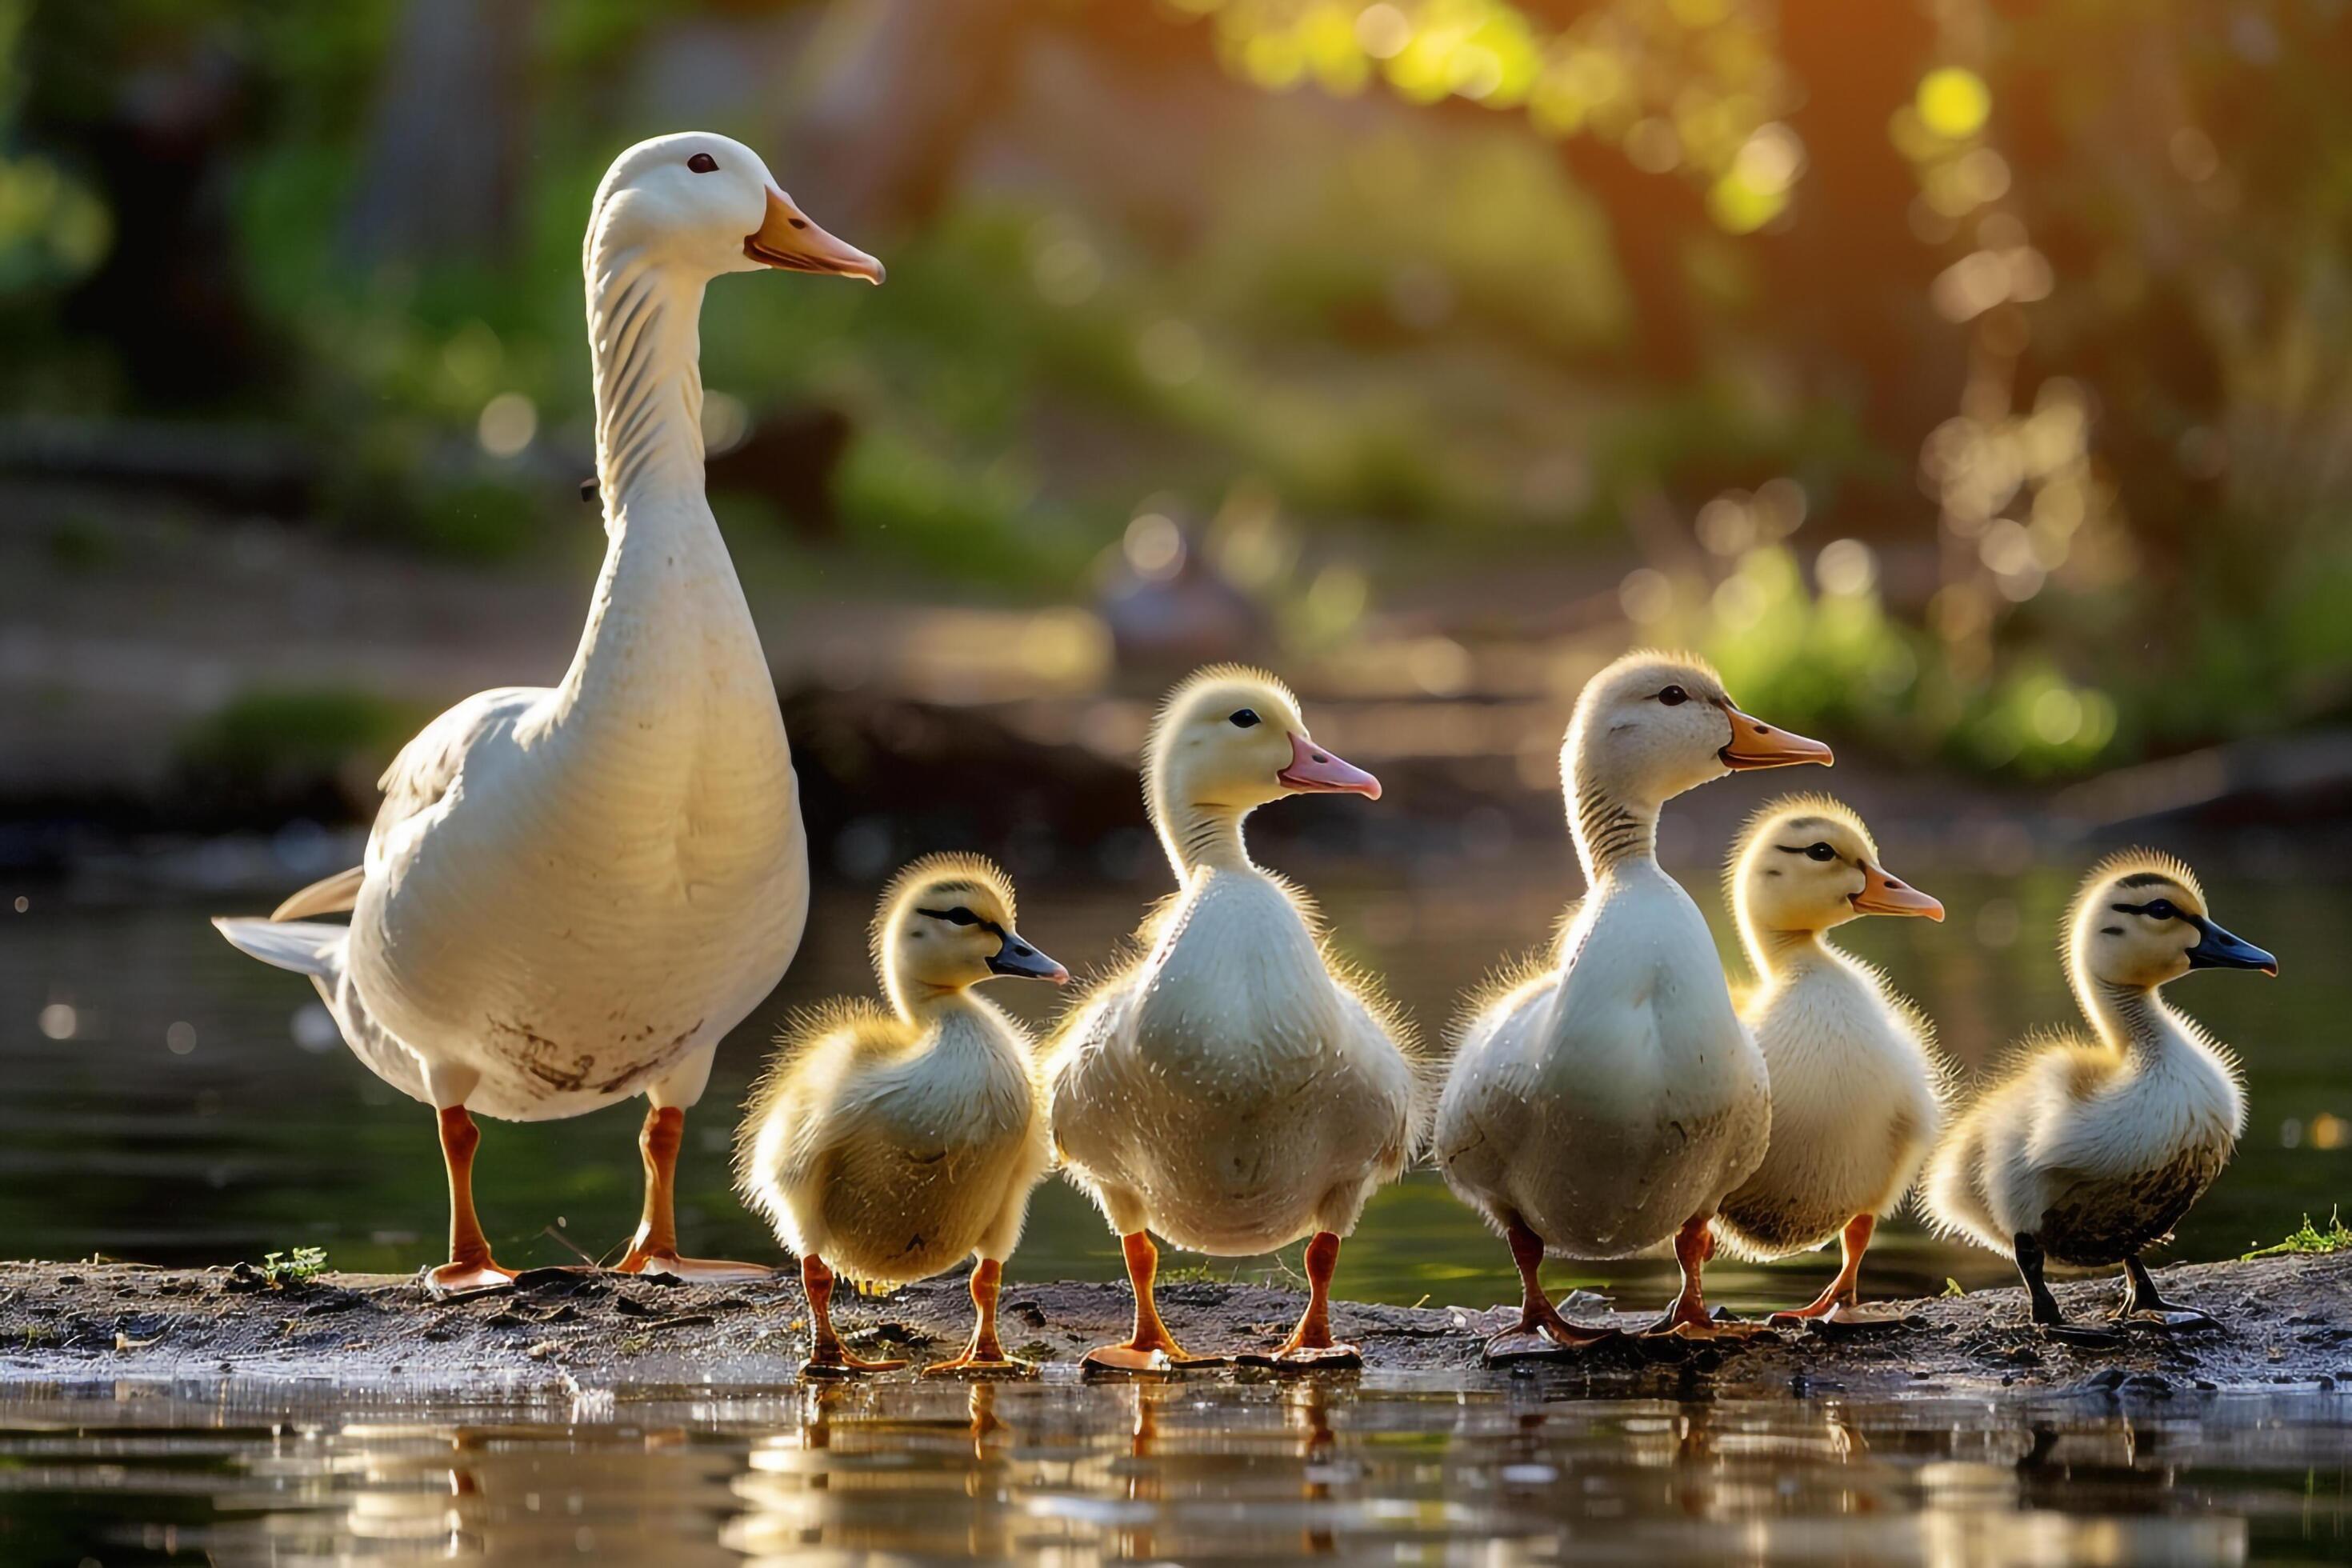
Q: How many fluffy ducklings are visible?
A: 5